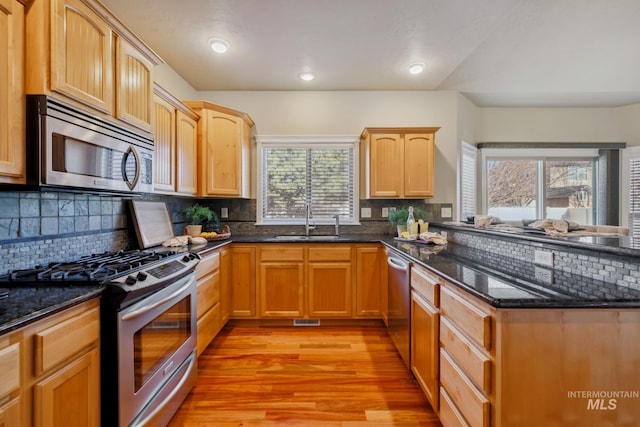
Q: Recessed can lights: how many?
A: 3